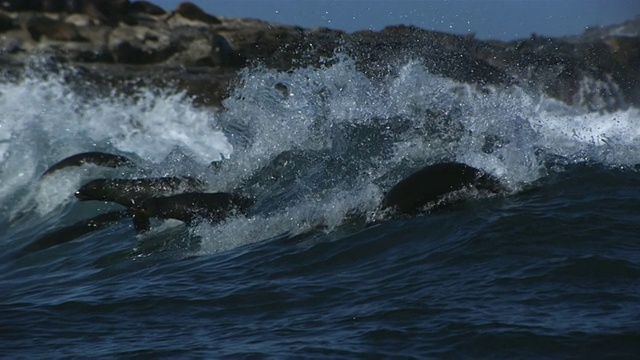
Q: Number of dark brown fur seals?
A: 5